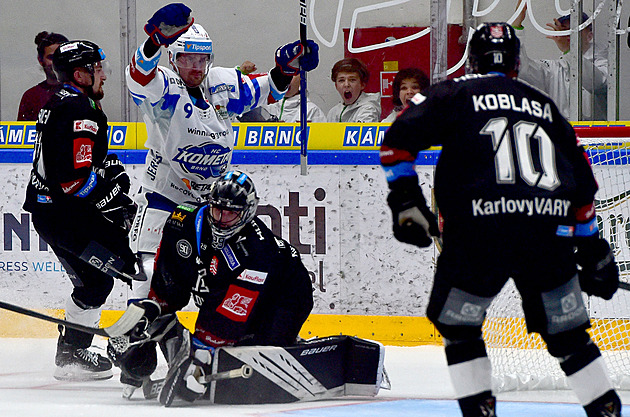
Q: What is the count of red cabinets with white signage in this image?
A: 1